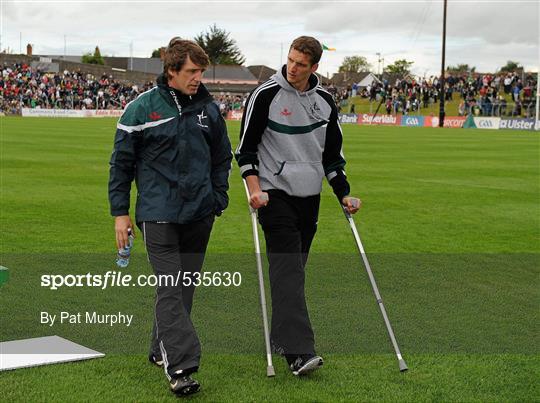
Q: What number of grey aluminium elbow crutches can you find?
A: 2